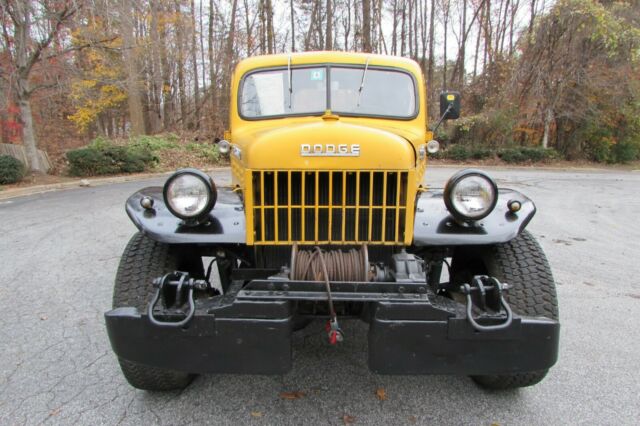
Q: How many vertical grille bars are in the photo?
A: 11